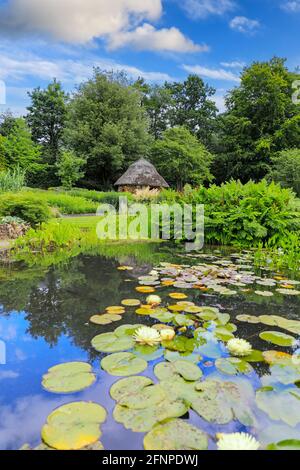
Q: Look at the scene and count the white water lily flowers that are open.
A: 3